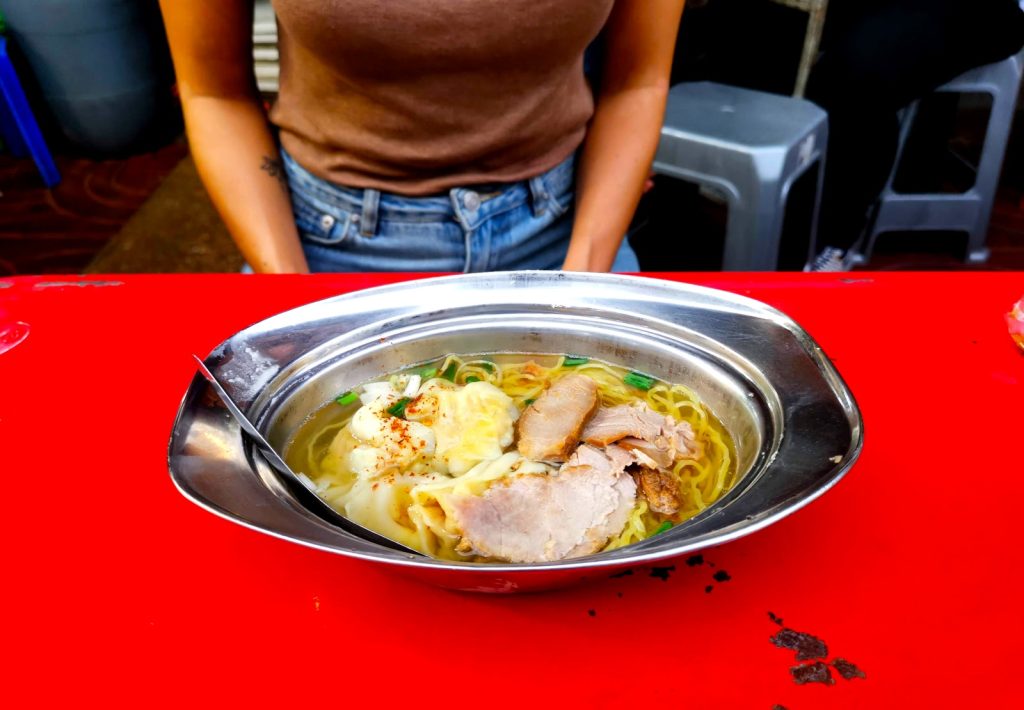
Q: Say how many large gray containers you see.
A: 1